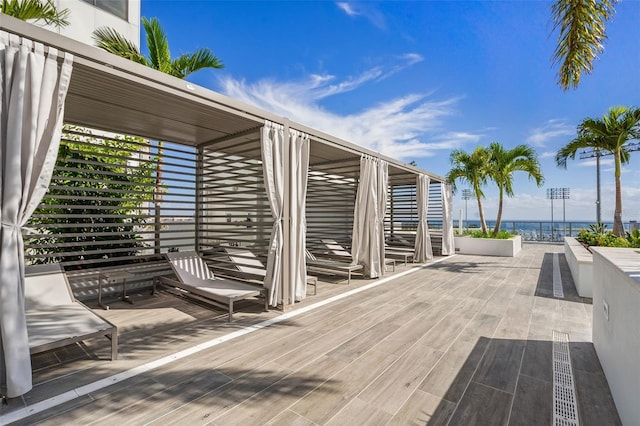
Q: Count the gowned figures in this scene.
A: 0